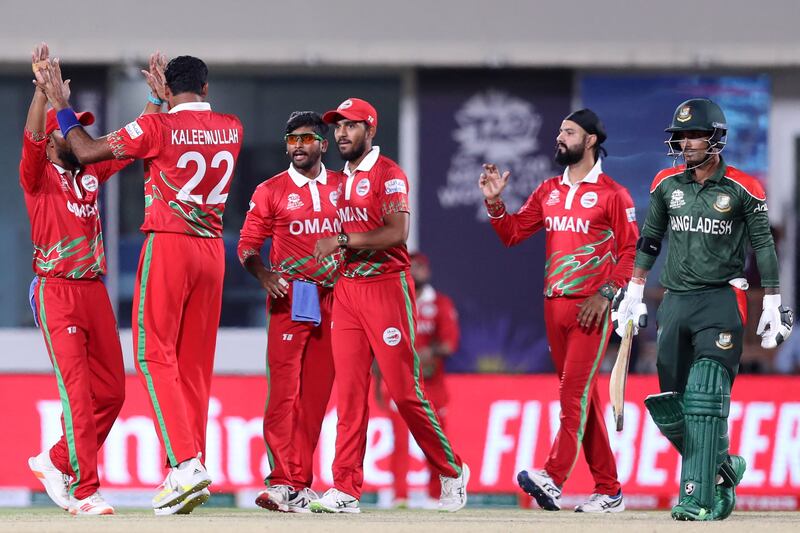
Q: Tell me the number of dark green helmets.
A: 1